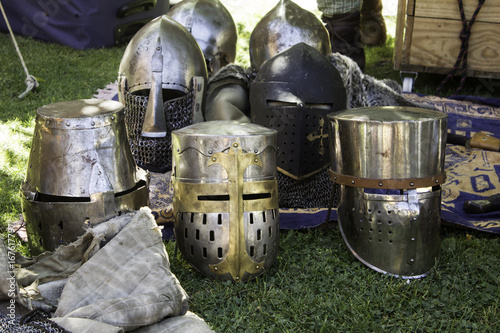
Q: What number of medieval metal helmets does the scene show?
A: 7